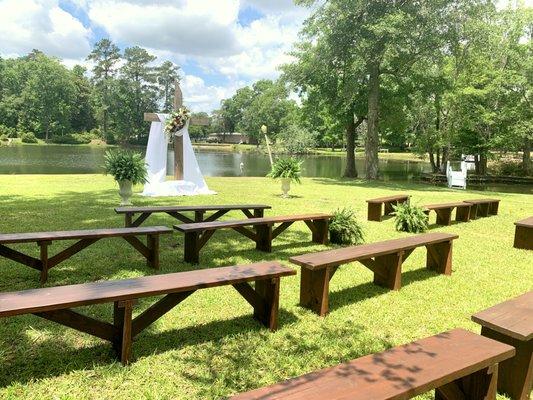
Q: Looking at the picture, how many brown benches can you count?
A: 11